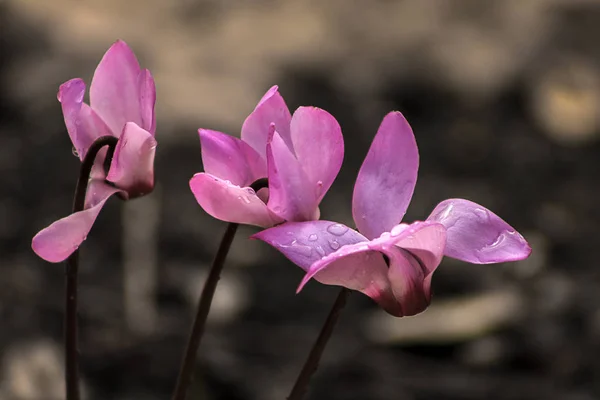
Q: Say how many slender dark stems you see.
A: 3